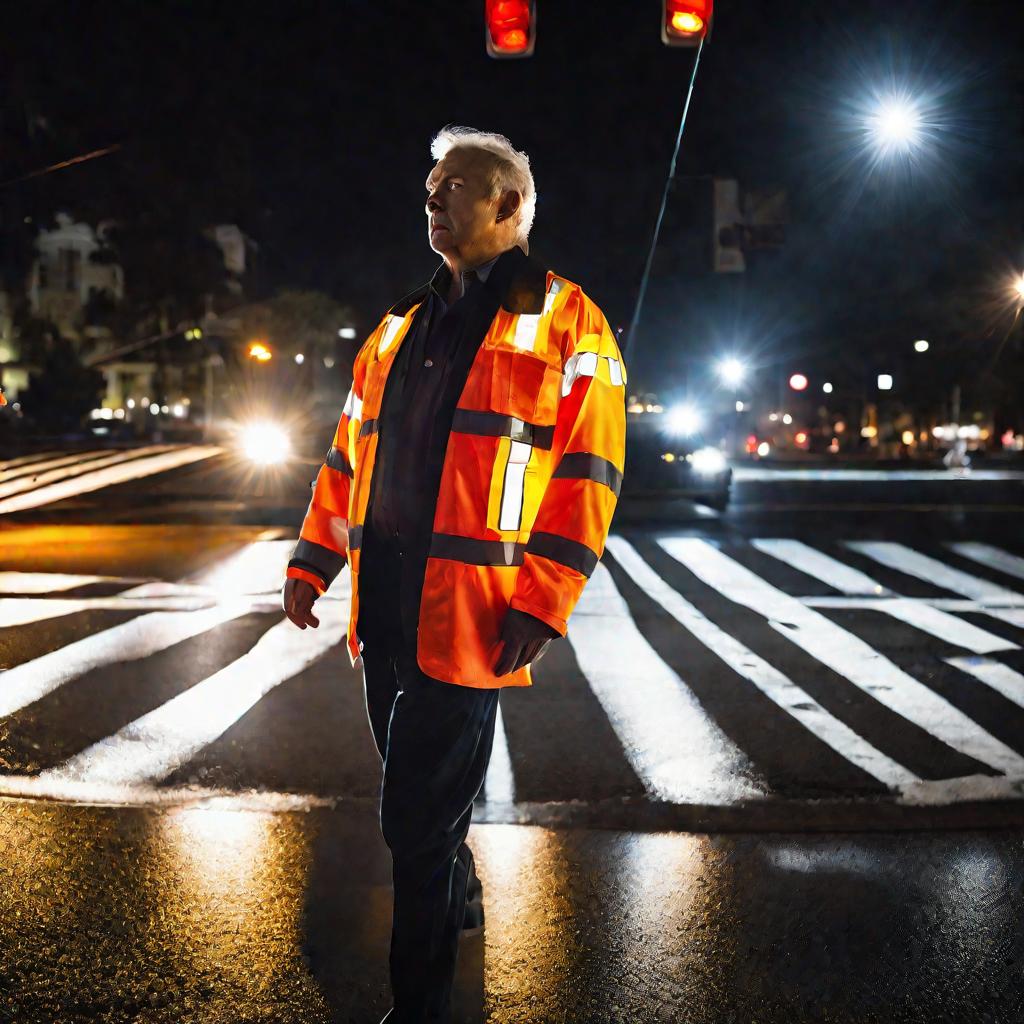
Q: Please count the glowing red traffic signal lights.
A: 2